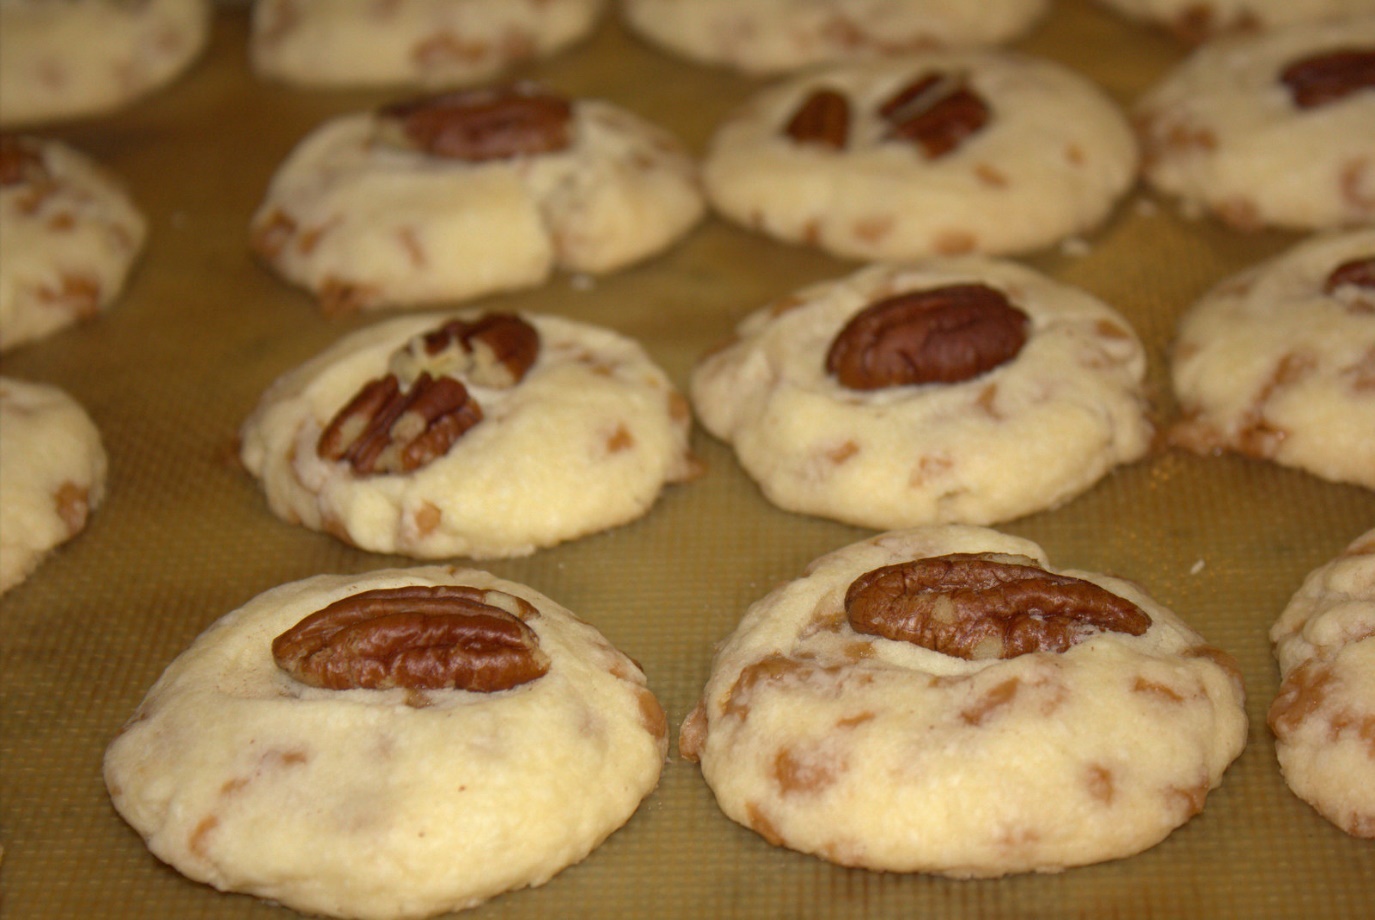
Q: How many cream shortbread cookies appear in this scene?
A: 15